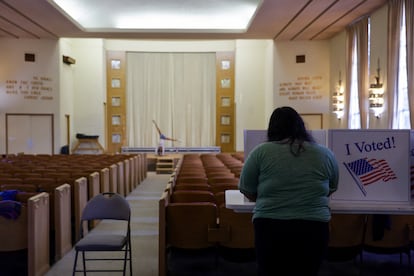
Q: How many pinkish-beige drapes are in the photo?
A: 4